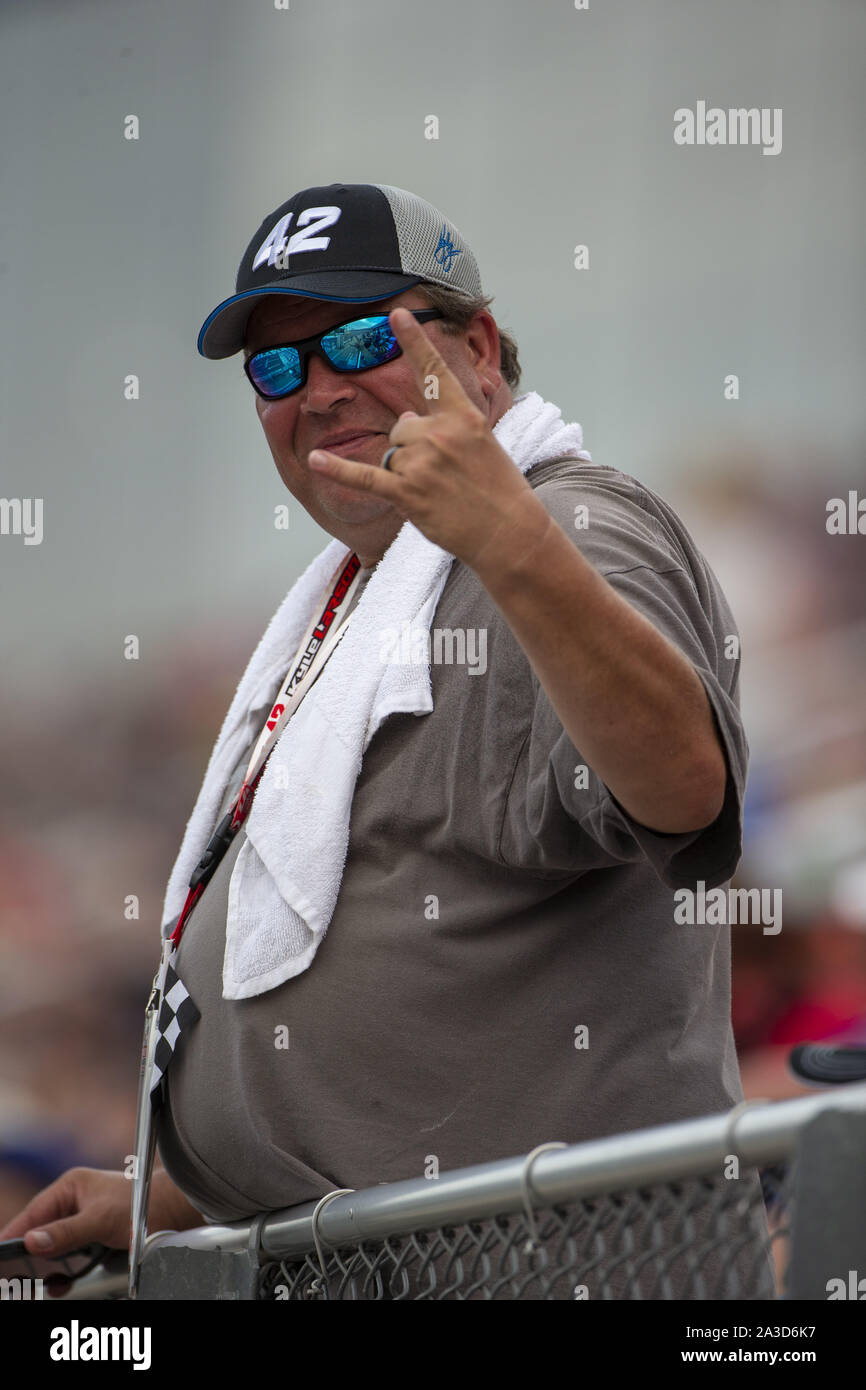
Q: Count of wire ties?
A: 3